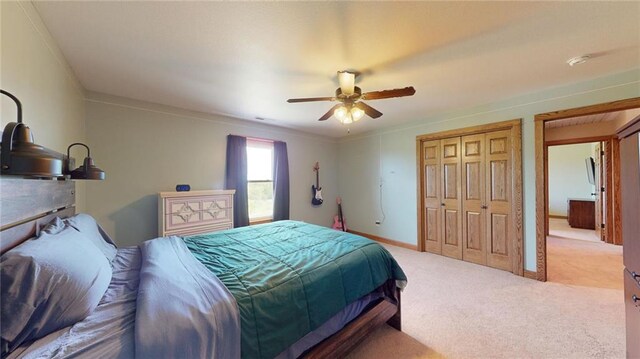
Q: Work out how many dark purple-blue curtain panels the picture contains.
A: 2